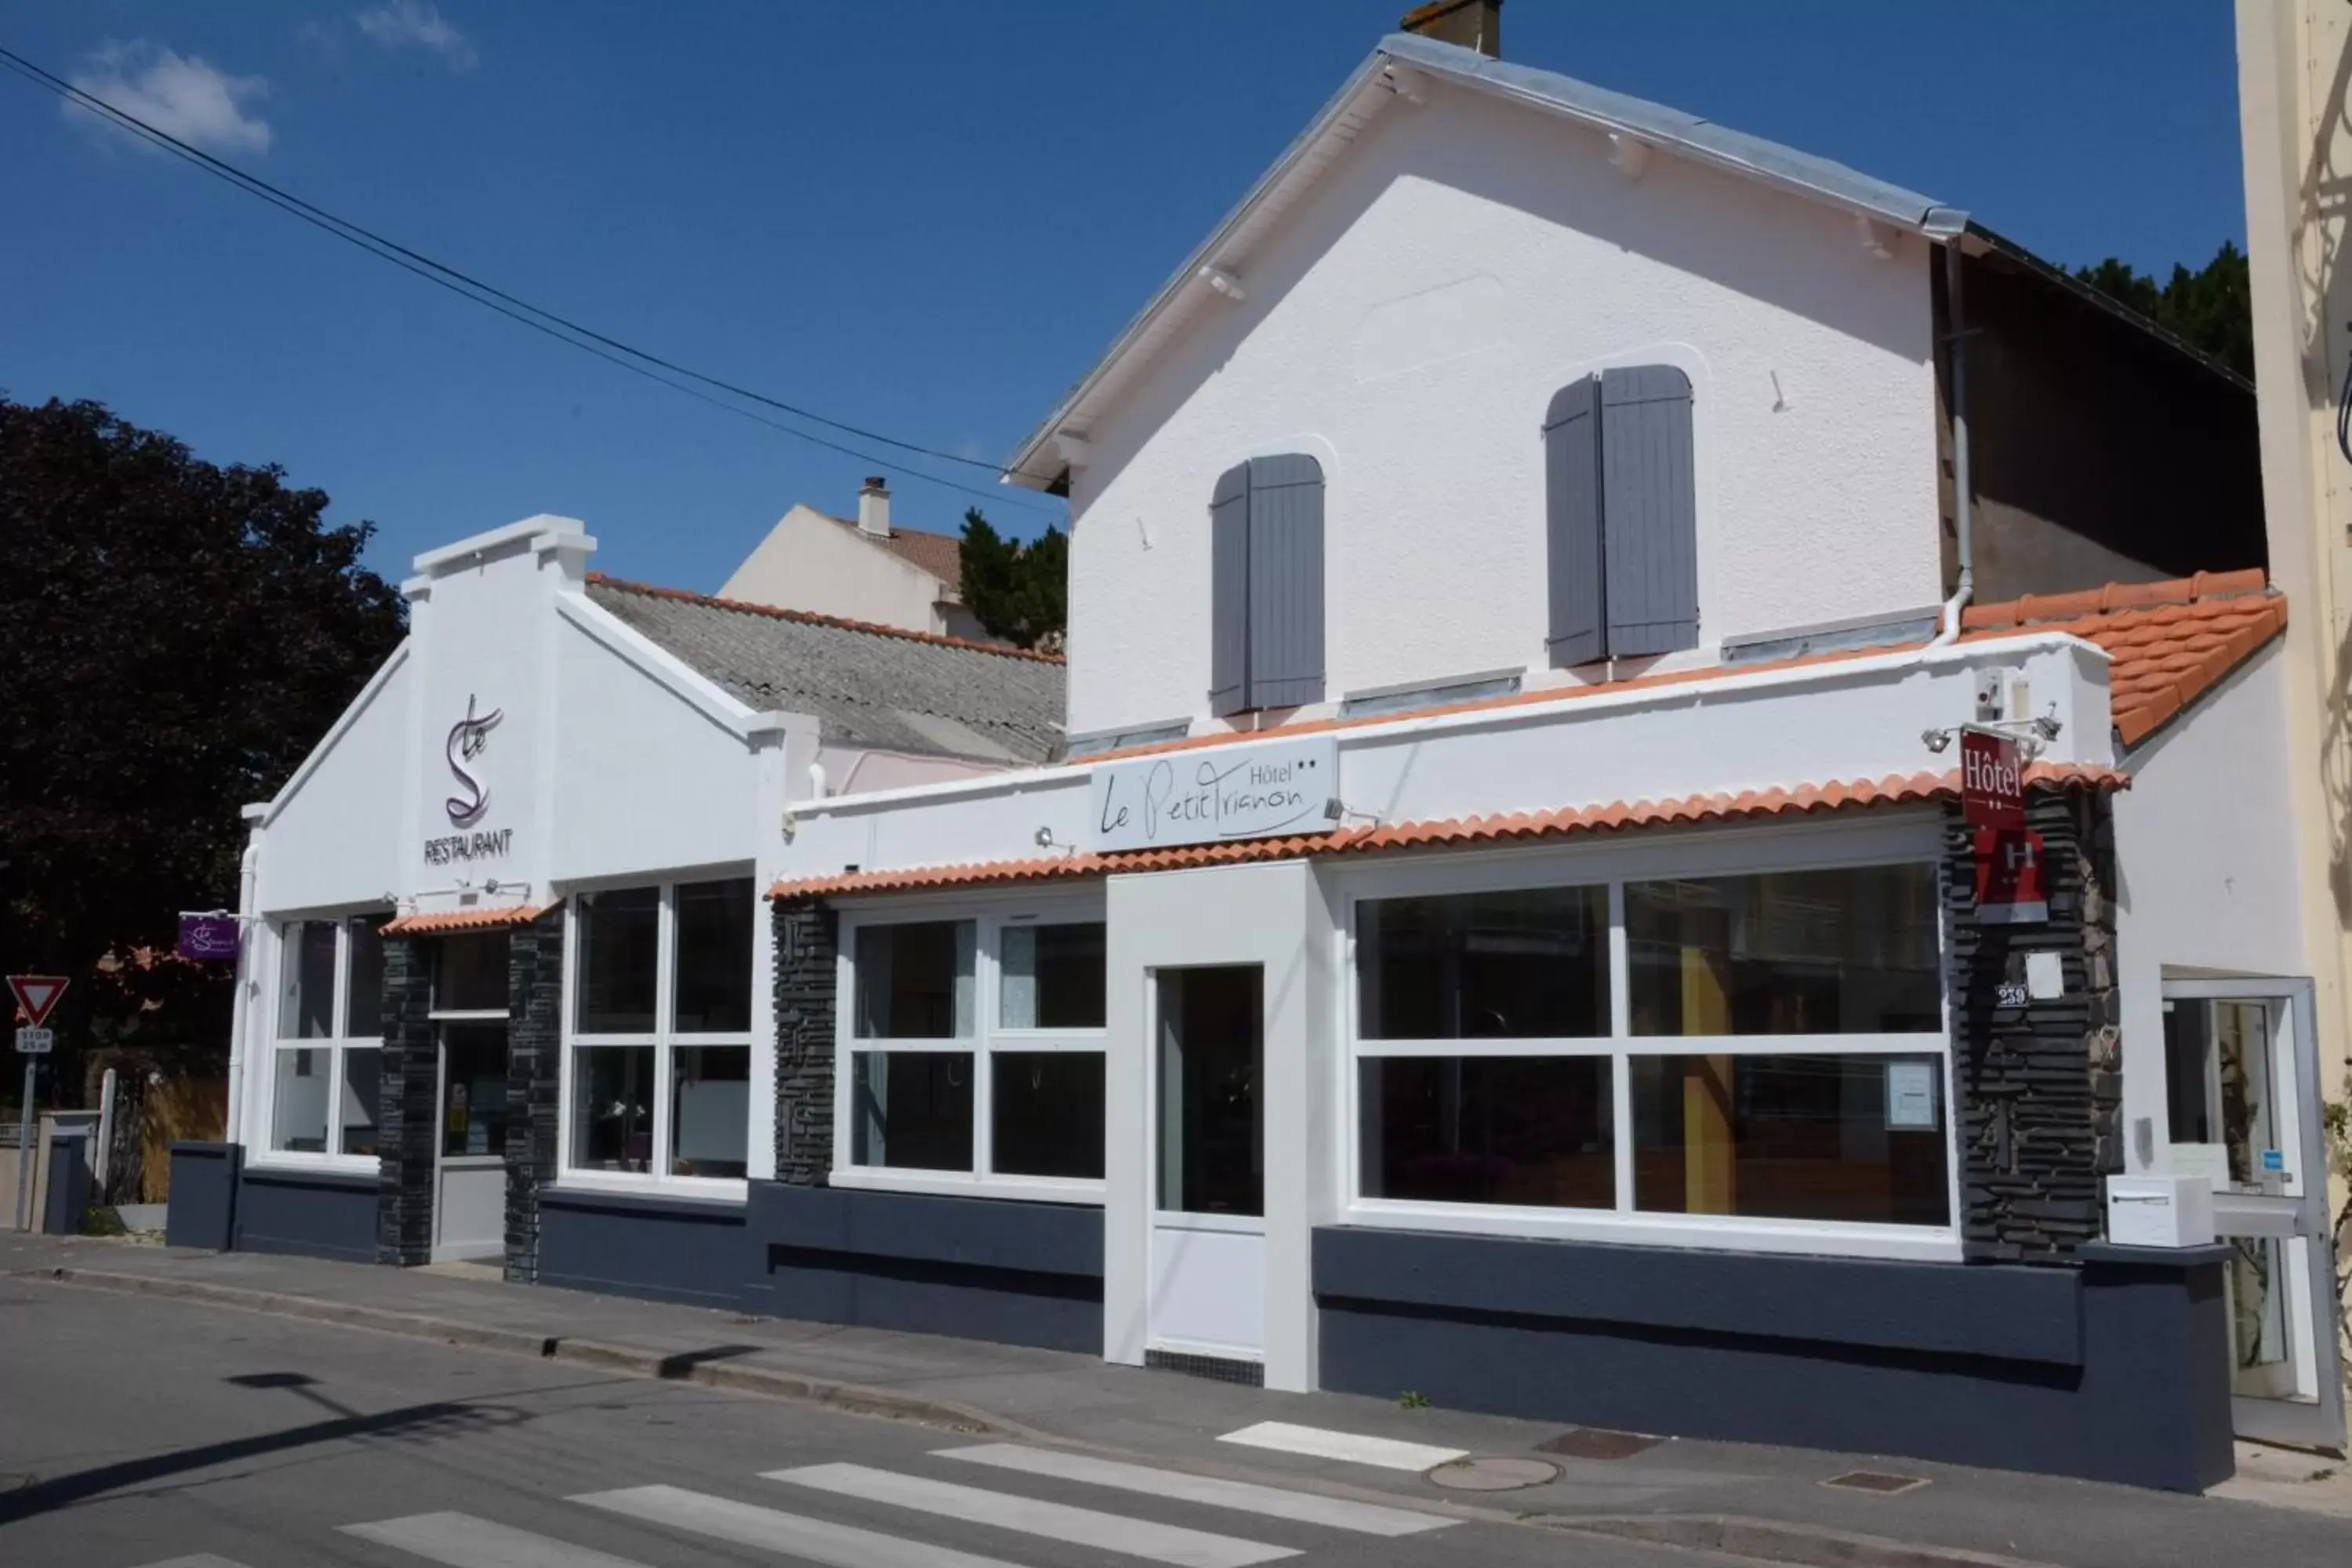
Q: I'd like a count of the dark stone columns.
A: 4